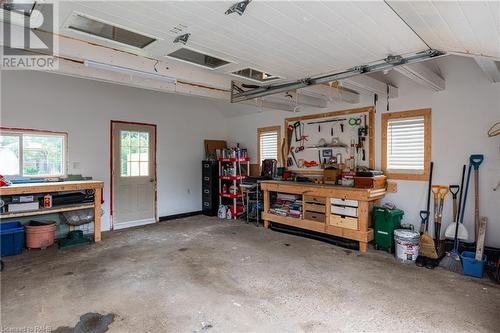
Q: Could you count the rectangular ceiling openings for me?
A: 3